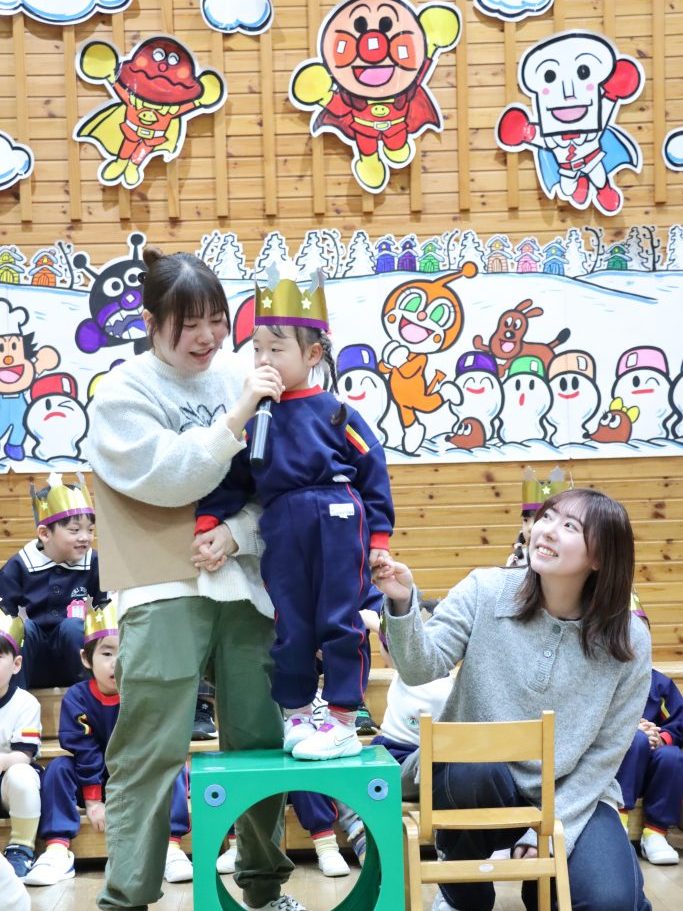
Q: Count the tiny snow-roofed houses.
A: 9